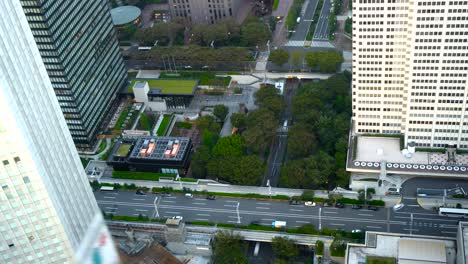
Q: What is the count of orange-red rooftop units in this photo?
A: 4